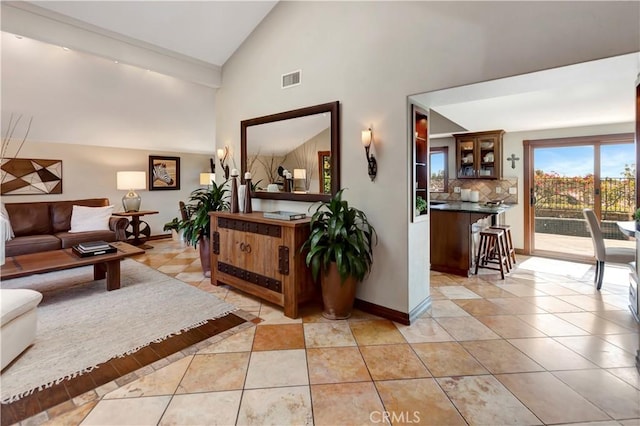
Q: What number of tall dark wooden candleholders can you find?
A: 2